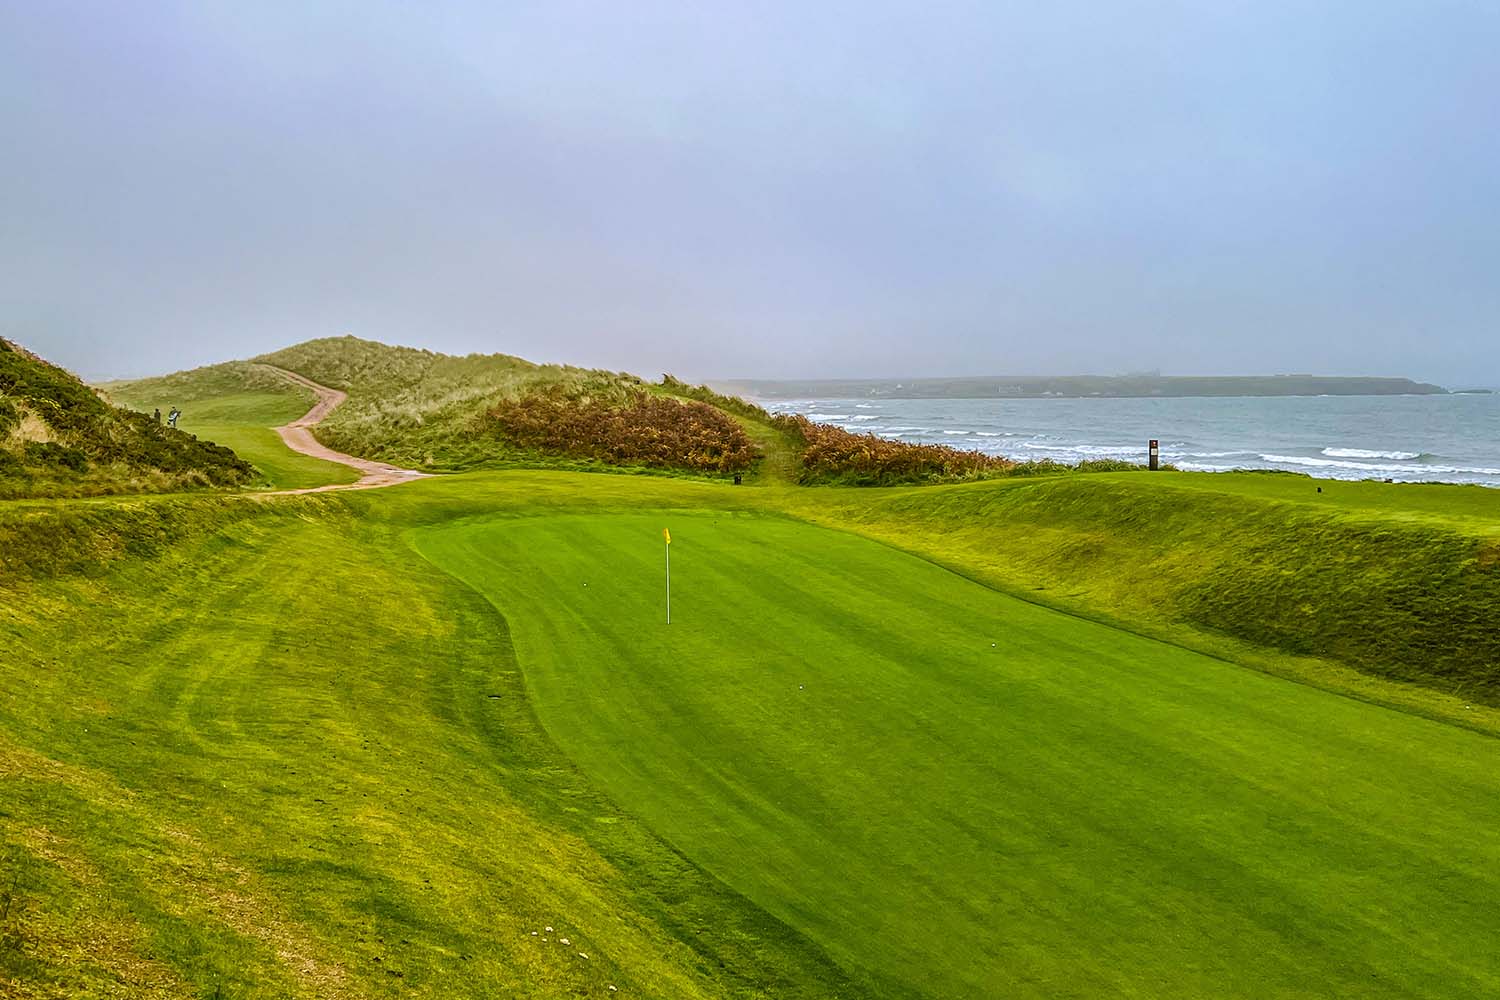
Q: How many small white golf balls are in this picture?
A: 3